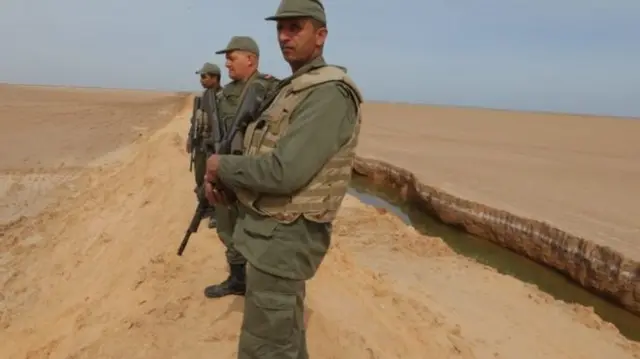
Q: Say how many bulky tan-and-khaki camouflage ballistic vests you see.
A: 1